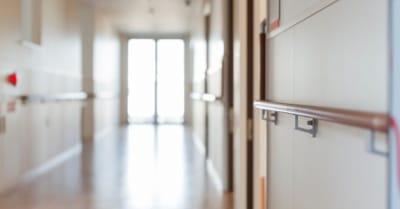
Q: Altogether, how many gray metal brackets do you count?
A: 3